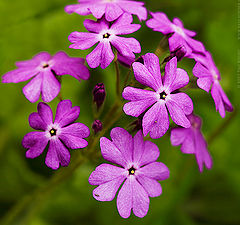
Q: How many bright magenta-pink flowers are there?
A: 9